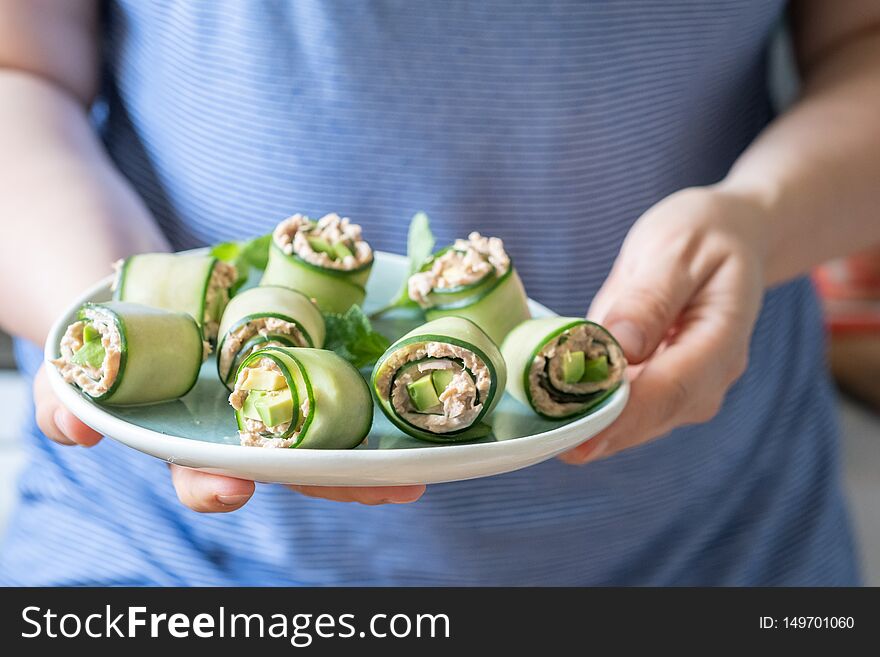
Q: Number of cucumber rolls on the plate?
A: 8